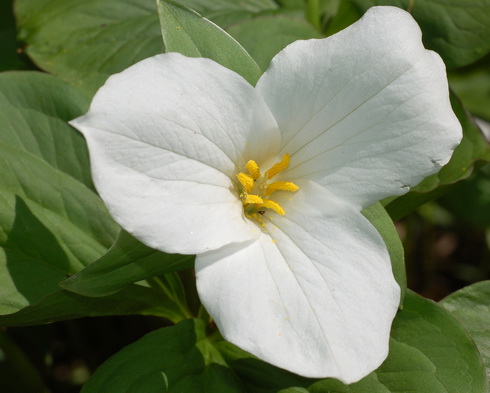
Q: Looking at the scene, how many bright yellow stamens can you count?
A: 6